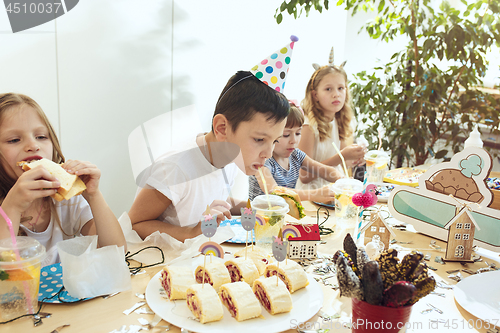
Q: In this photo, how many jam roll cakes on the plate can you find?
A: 8